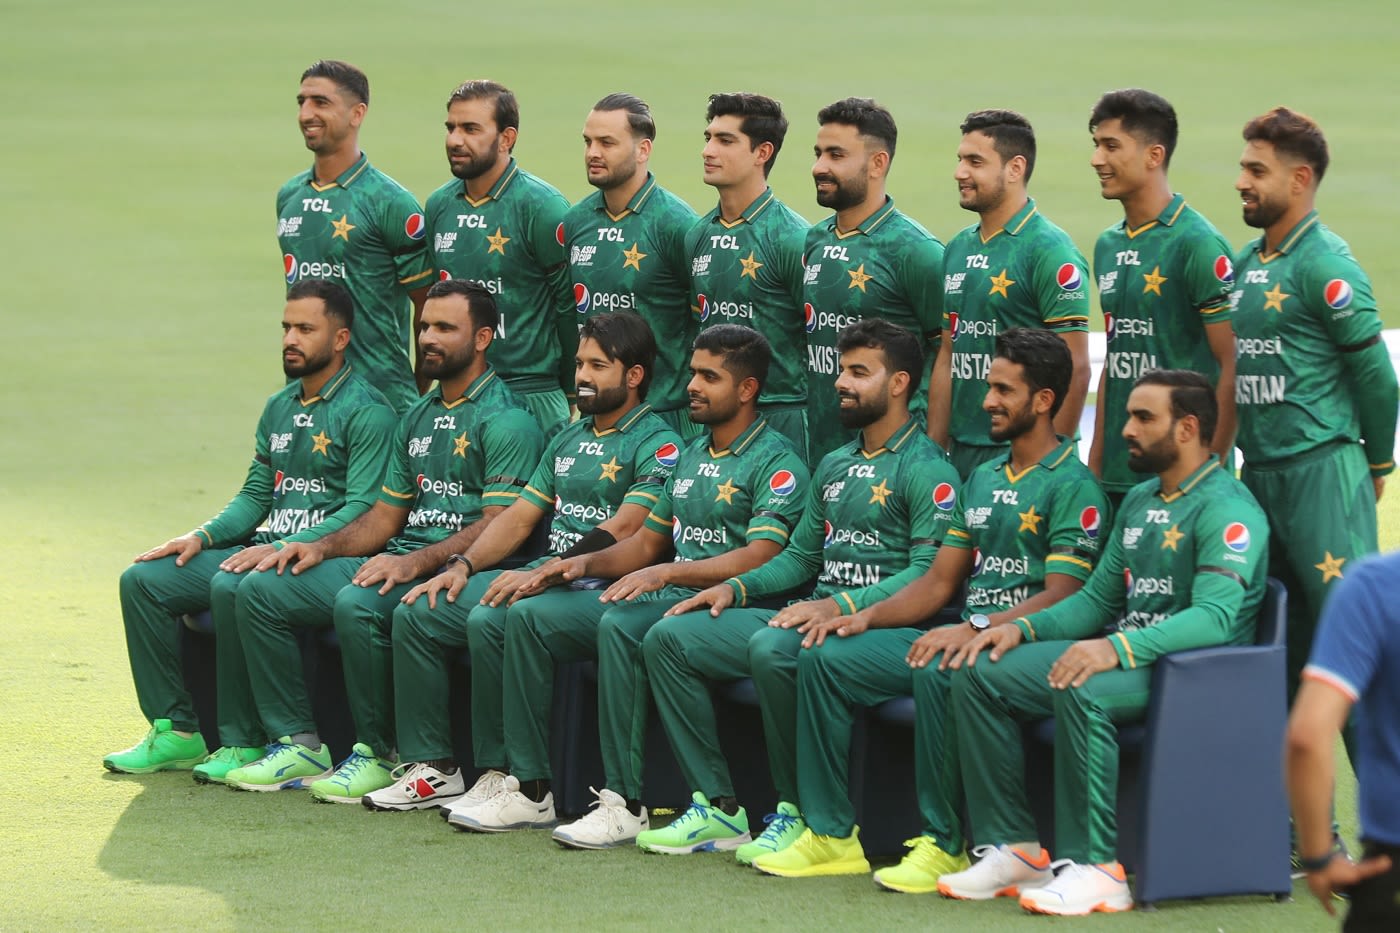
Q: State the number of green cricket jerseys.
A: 15